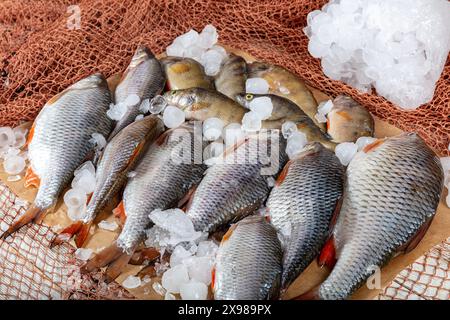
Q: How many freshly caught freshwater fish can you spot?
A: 14